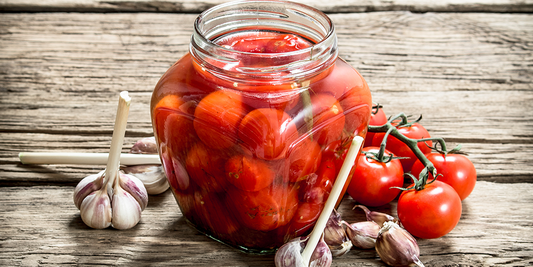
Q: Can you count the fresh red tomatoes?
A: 5